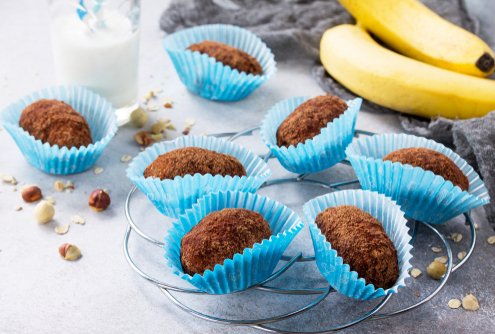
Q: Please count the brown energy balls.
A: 7